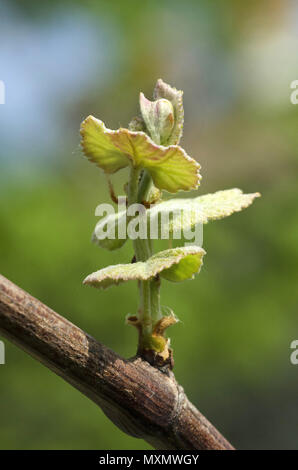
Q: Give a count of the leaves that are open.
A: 3